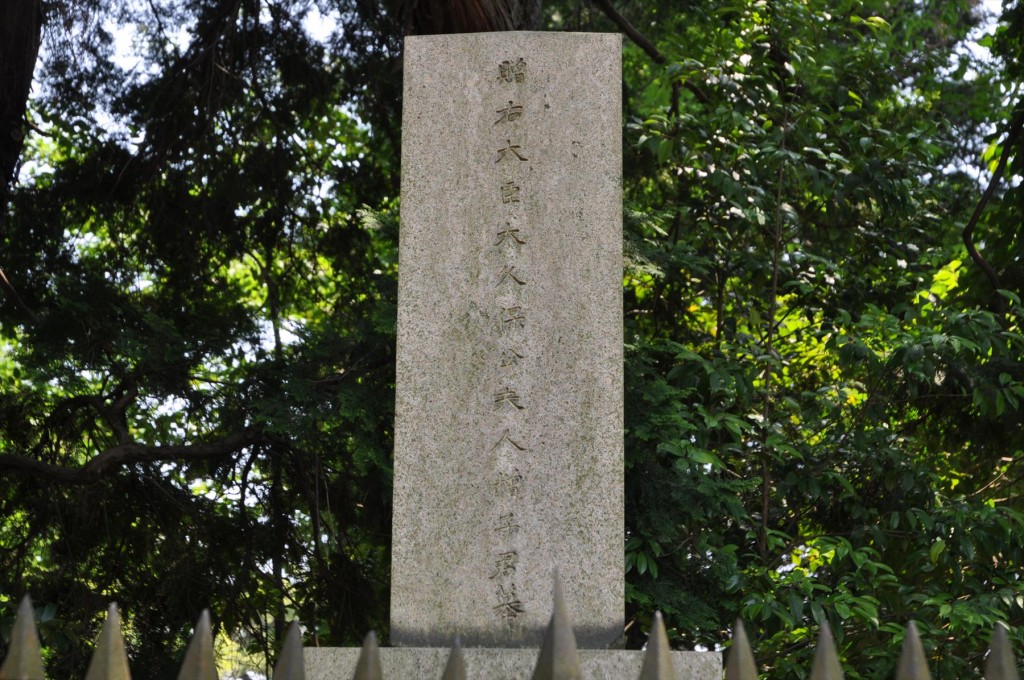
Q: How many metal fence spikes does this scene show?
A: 12